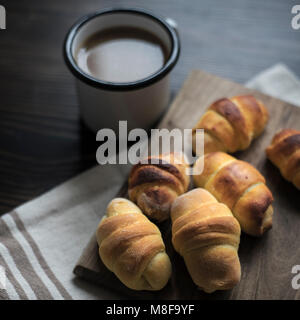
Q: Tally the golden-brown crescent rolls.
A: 6